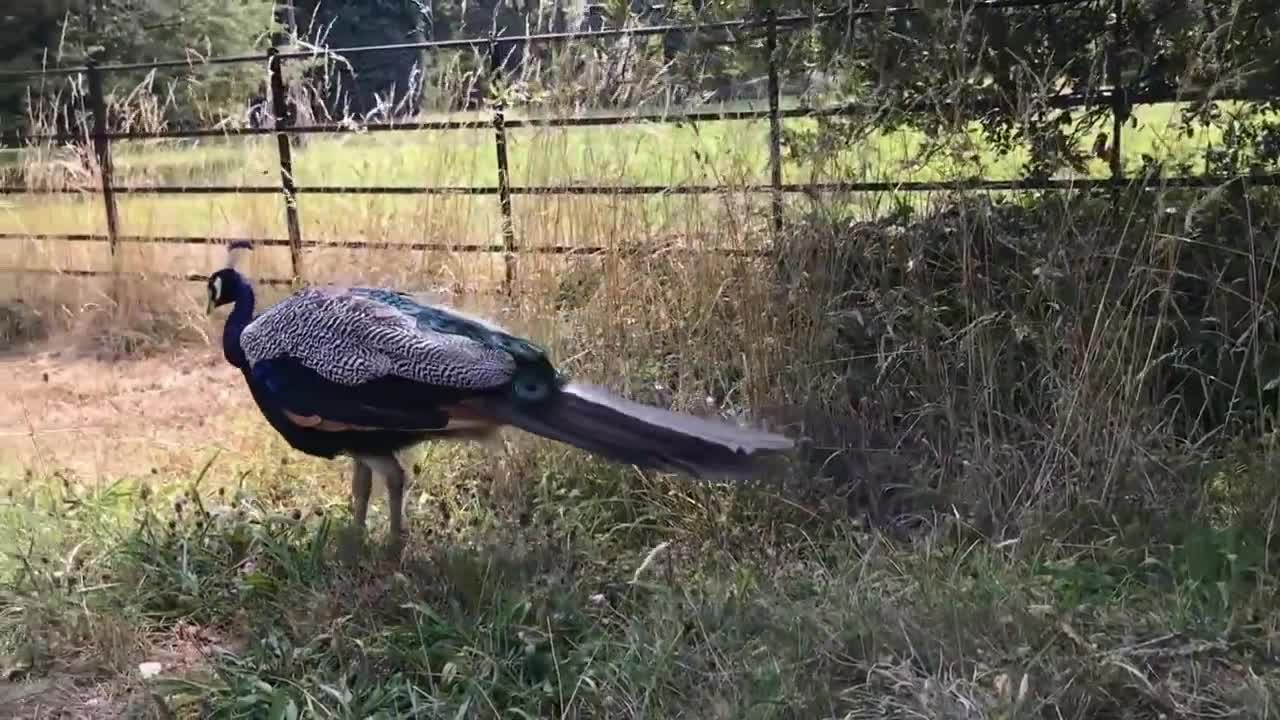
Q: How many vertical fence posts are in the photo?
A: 5